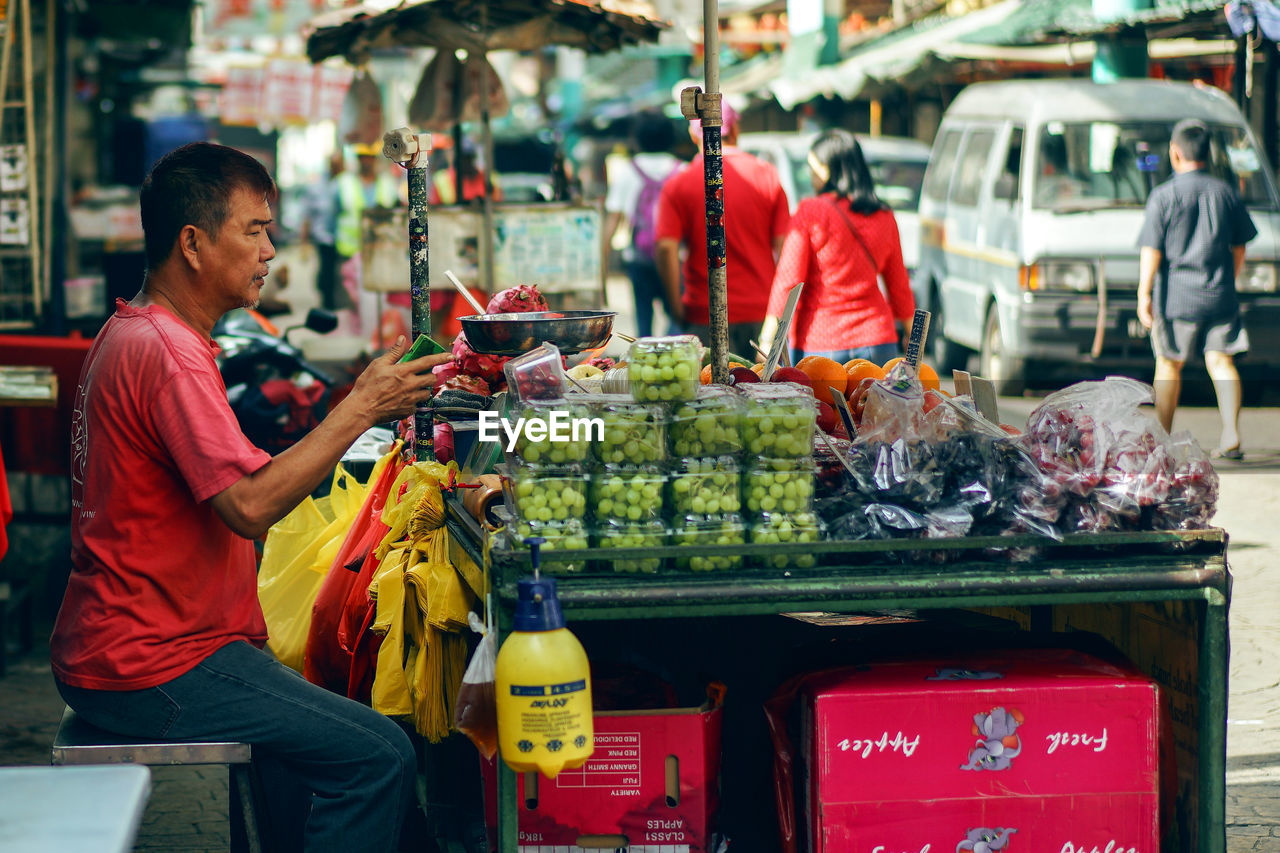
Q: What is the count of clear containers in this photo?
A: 14